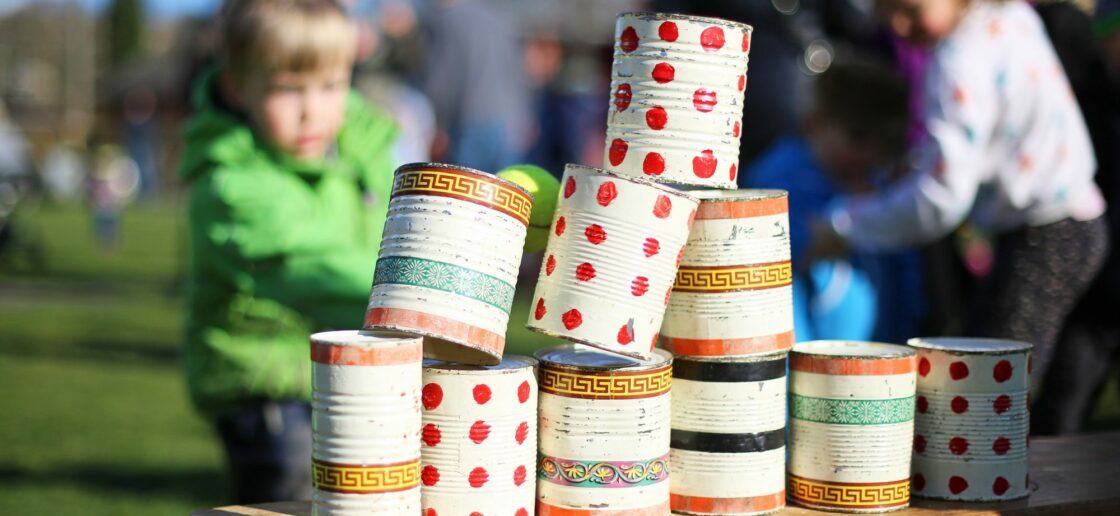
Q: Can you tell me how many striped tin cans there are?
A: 6